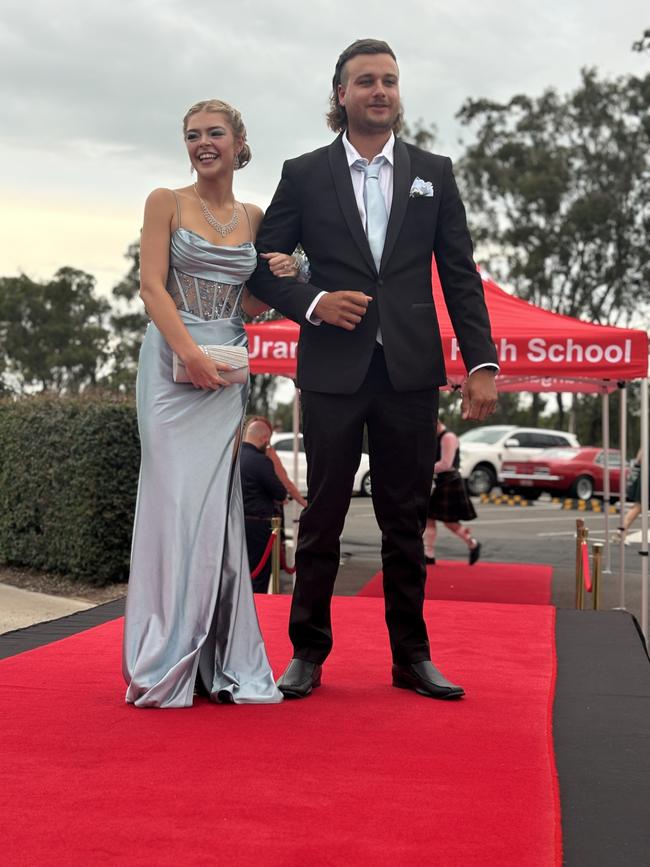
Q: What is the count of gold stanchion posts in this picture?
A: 4